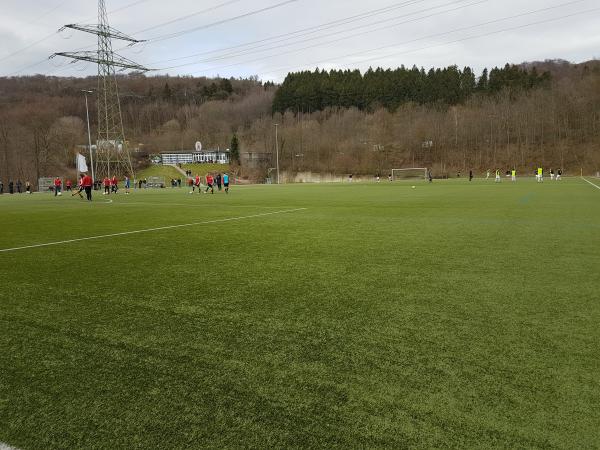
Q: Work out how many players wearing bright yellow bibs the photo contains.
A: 3